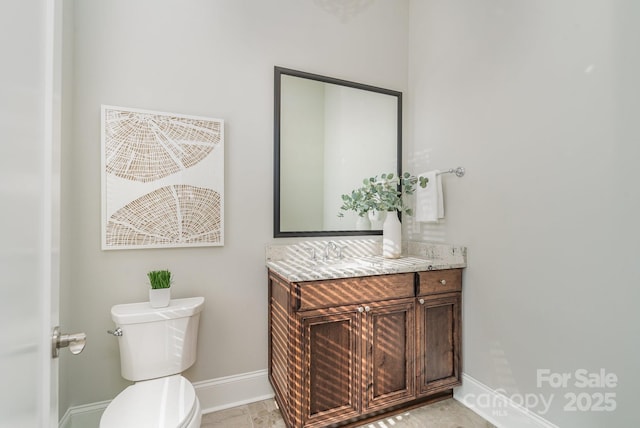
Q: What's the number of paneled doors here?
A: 3